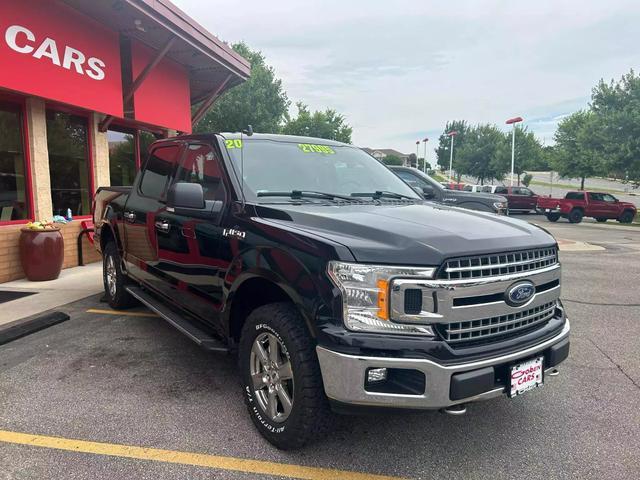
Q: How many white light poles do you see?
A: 4